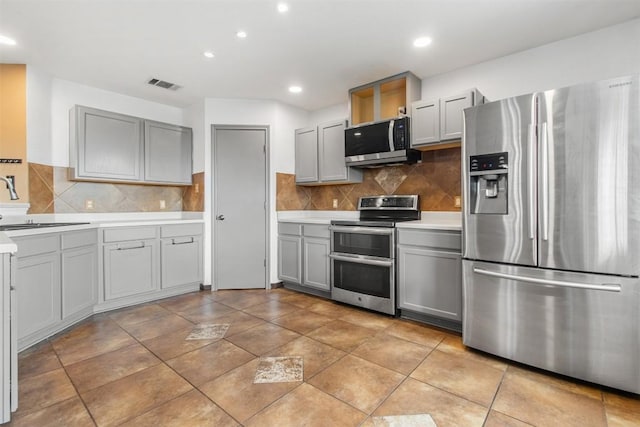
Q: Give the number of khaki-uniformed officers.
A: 0